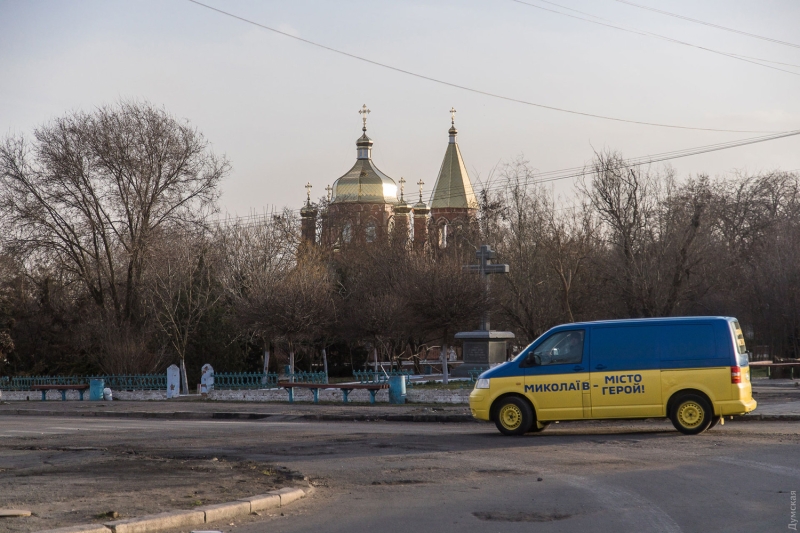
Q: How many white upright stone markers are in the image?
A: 2